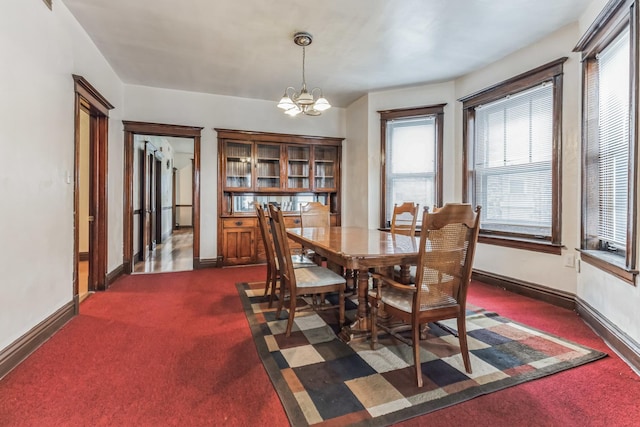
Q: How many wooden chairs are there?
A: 6